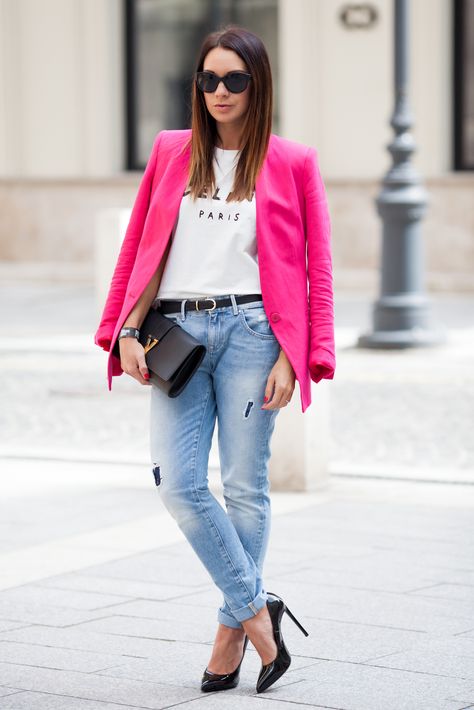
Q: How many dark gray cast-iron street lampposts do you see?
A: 1